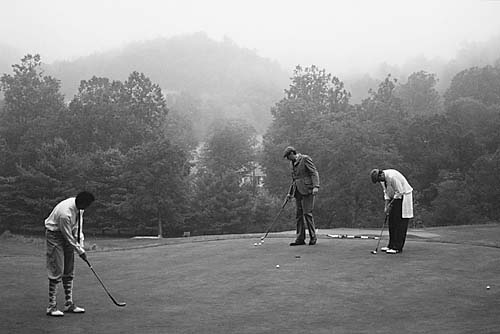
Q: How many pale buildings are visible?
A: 1